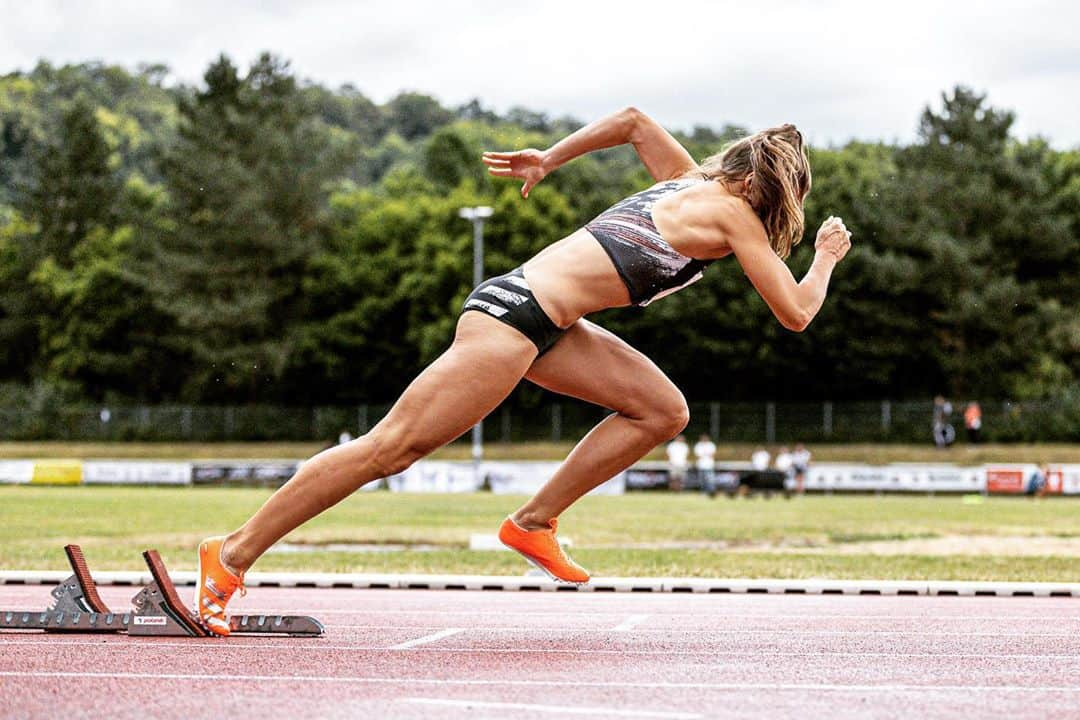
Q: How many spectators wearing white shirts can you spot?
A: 5